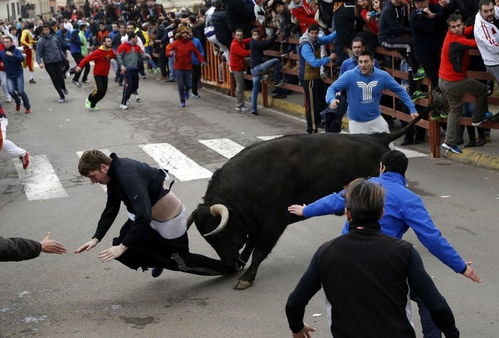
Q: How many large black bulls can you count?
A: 1